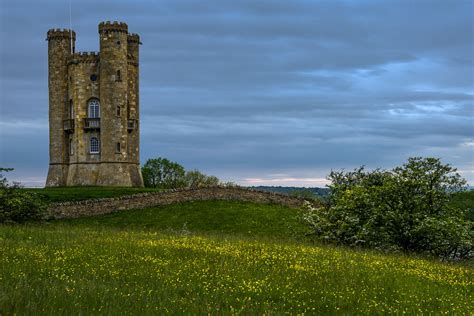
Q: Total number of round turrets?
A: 3